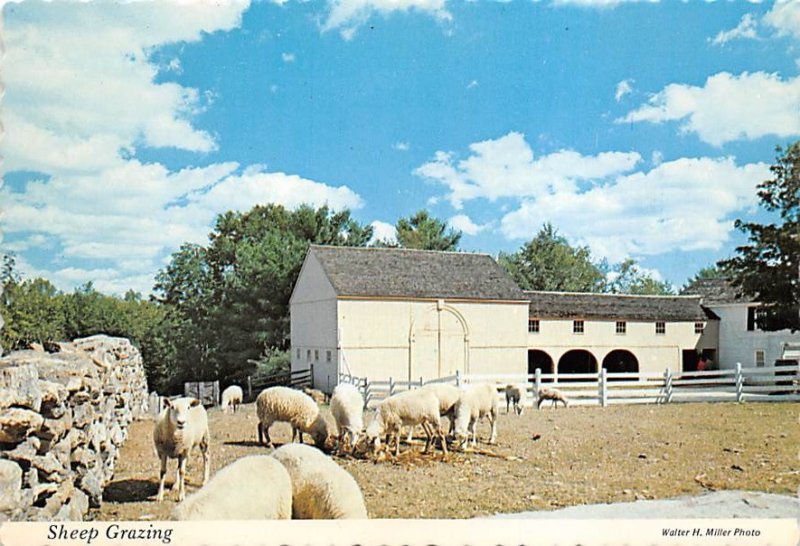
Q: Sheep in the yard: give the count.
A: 11